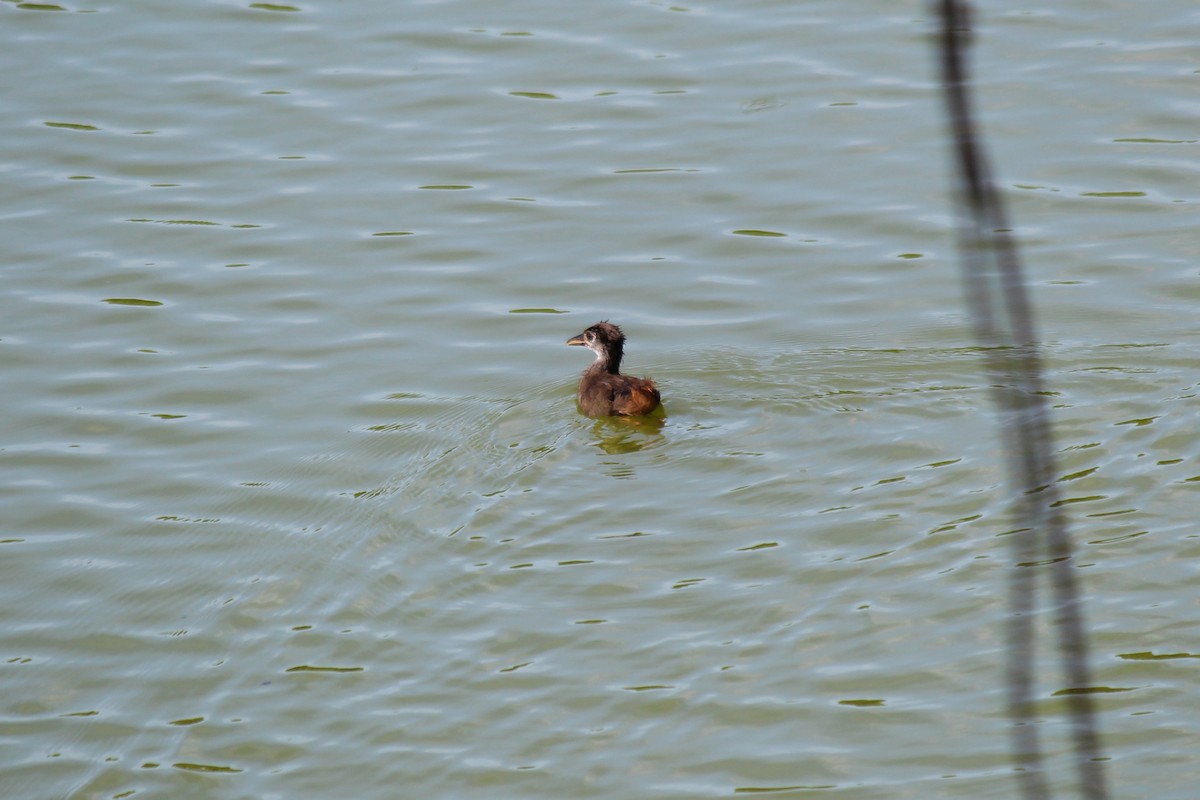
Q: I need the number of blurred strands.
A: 2